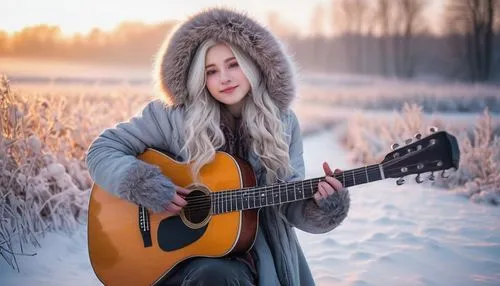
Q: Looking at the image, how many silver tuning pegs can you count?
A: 8